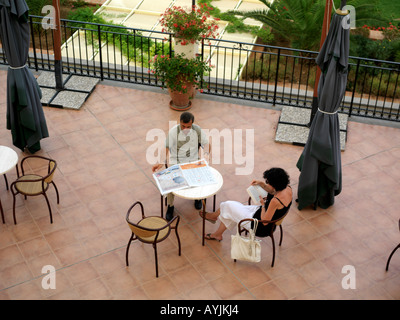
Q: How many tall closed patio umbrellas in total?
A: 2